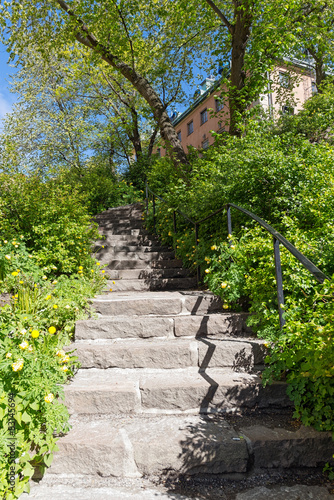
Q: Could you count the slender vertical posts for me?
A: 6